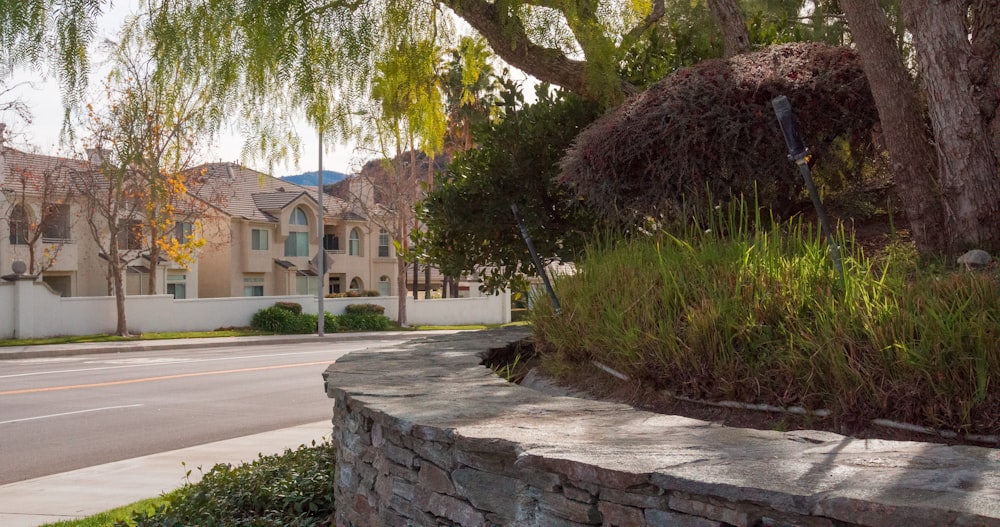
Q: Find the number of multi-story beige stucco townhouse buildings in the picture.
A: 2